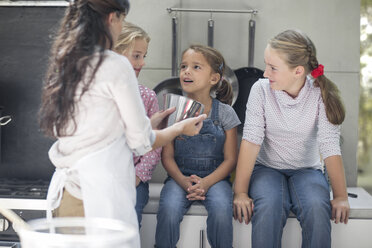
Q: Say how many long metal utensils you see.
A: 3